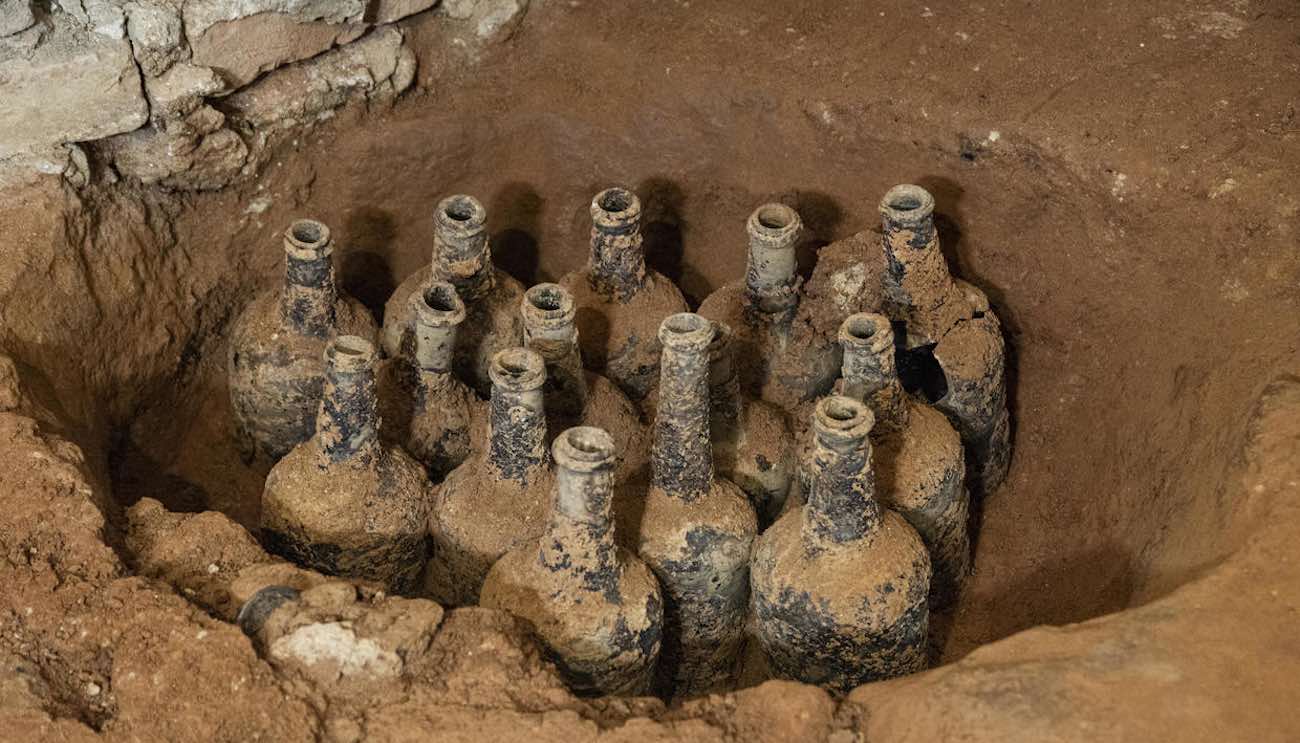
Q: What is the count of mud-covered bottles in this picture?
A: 14